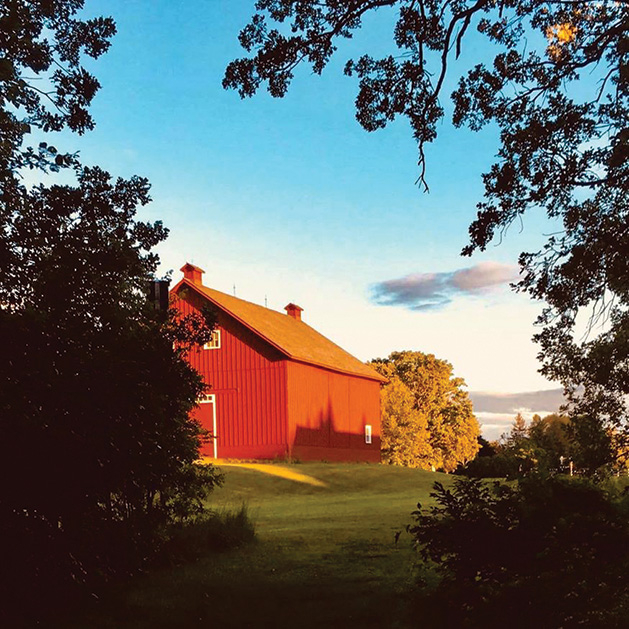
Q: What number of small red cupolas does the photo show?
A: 2